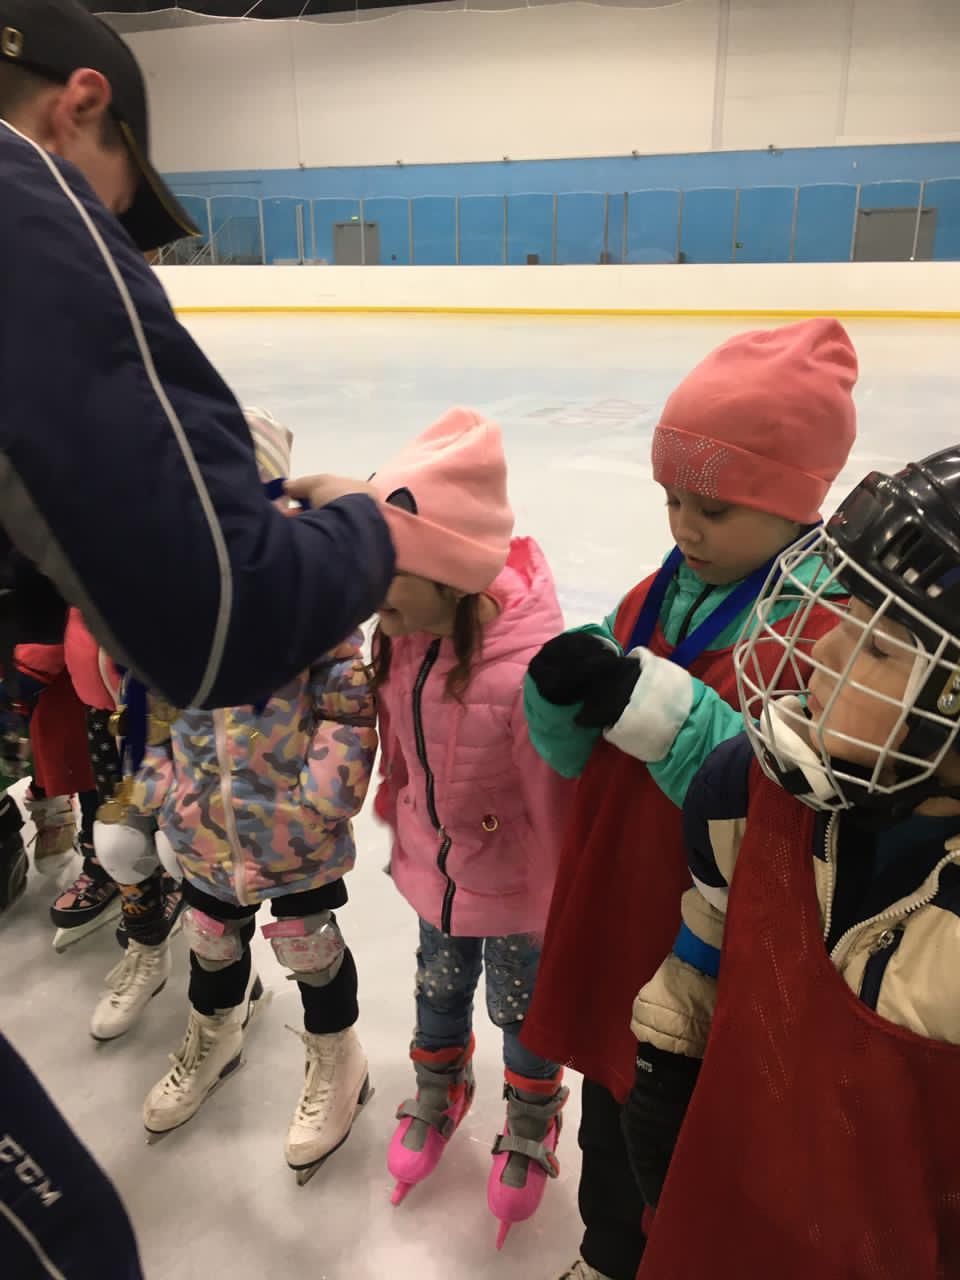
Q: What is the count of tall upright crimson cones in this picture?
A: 0